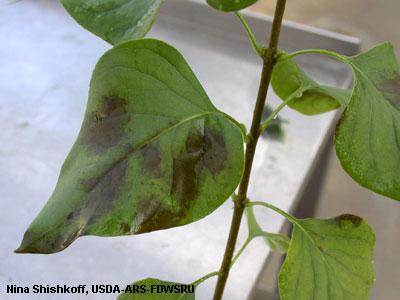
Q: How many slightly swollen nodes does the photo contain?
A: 4